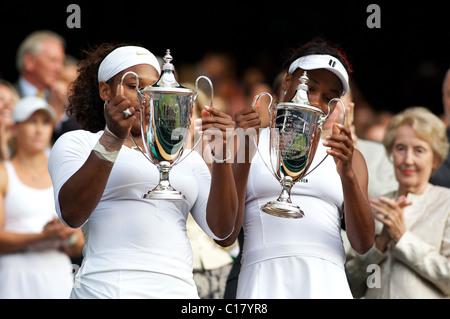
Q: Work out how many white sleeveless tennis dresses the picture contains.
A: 2